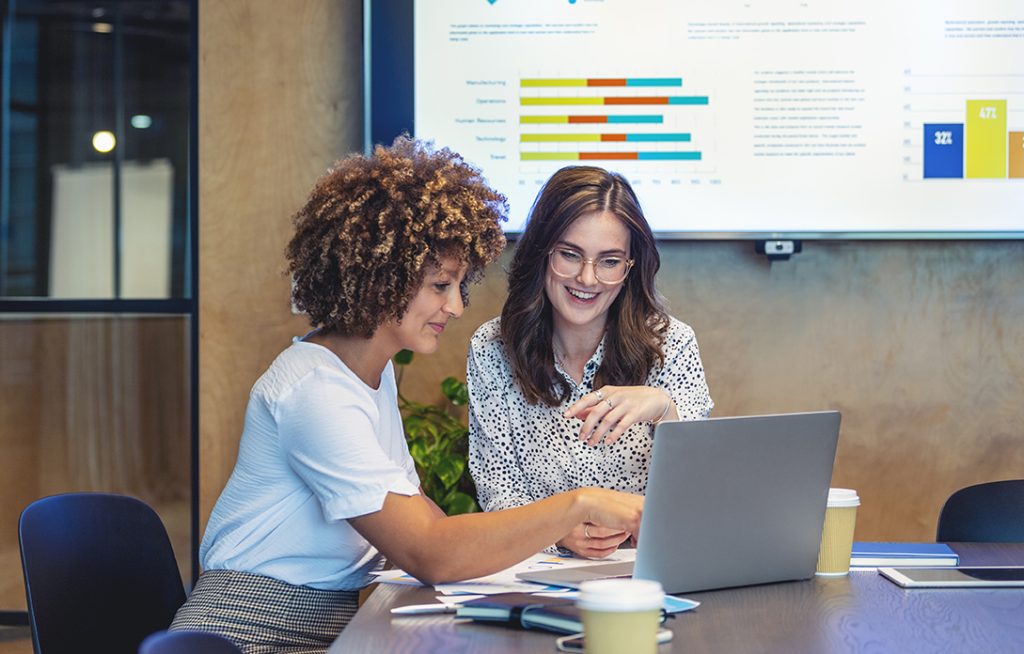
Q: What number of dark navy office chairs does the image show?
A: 3